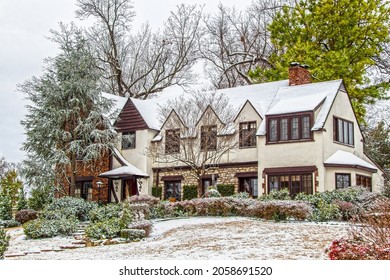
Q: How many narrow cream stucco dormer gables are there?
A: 3